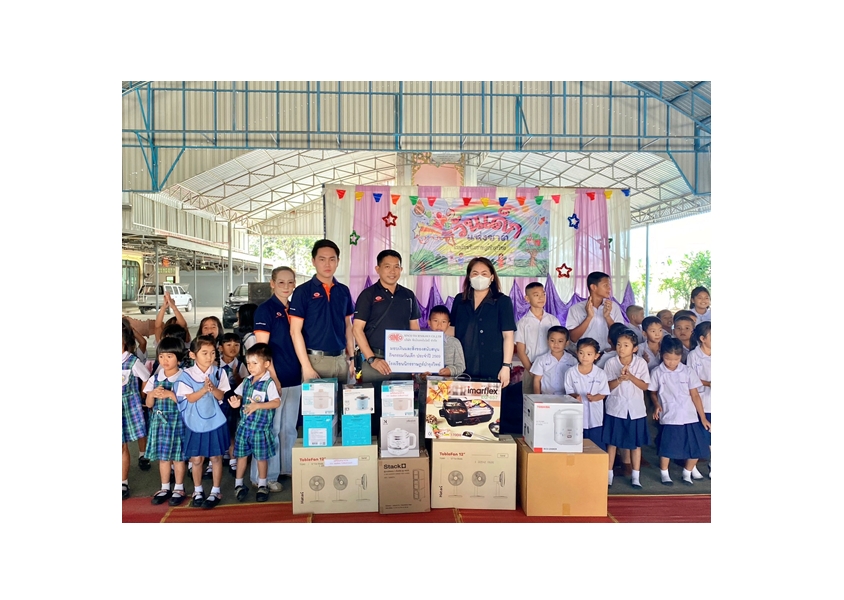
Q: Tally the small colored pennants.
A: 15